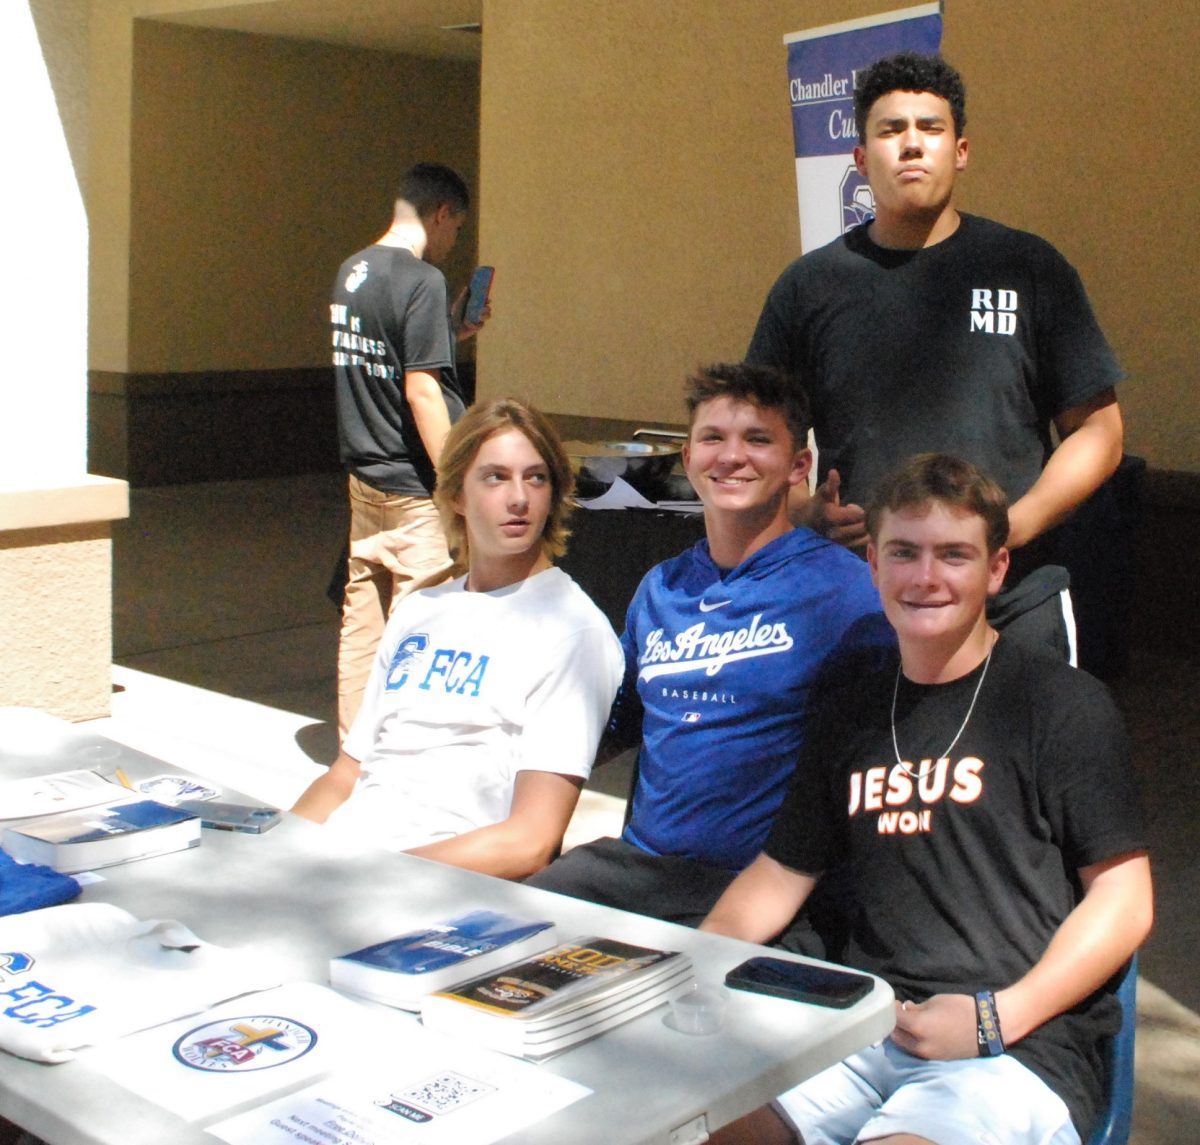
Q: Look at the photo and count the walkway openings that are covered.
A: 1